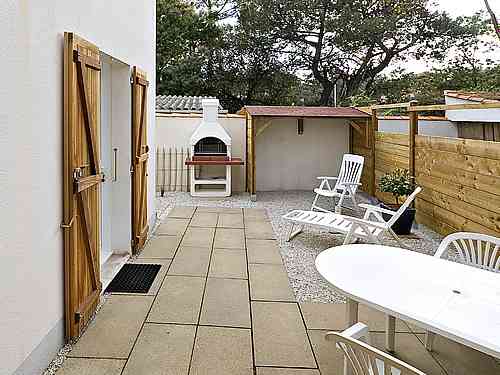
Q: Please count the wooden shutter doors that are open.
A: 2